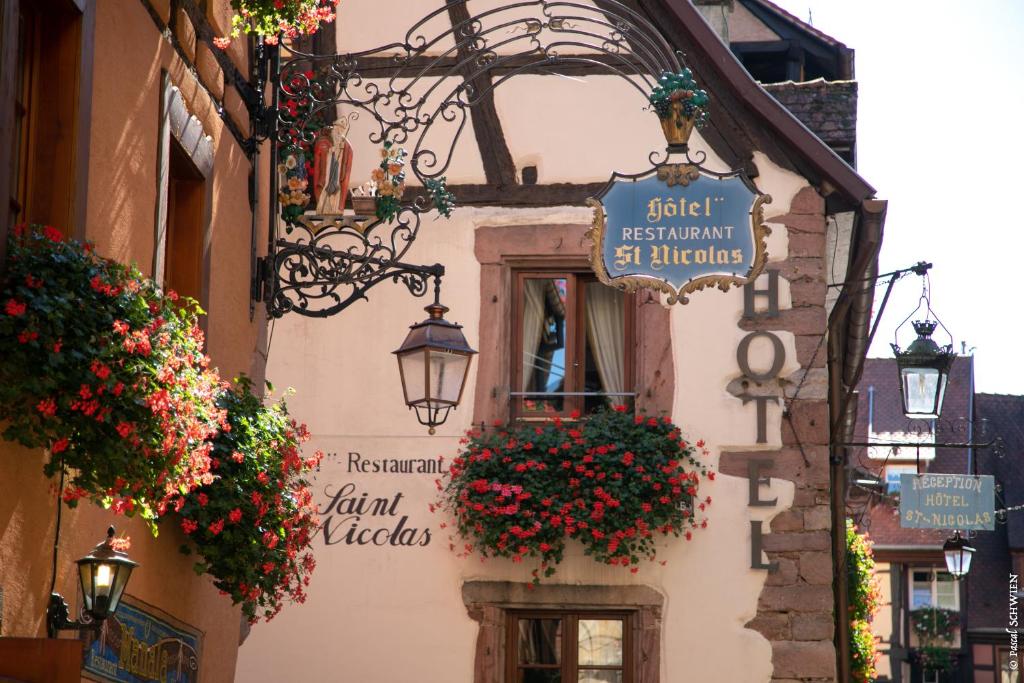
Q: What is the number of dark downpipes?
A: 1